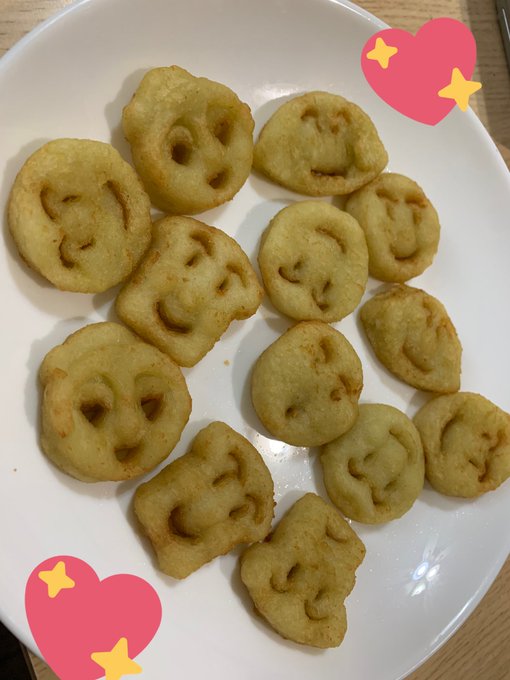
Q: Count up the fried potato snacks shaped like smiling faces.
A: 13